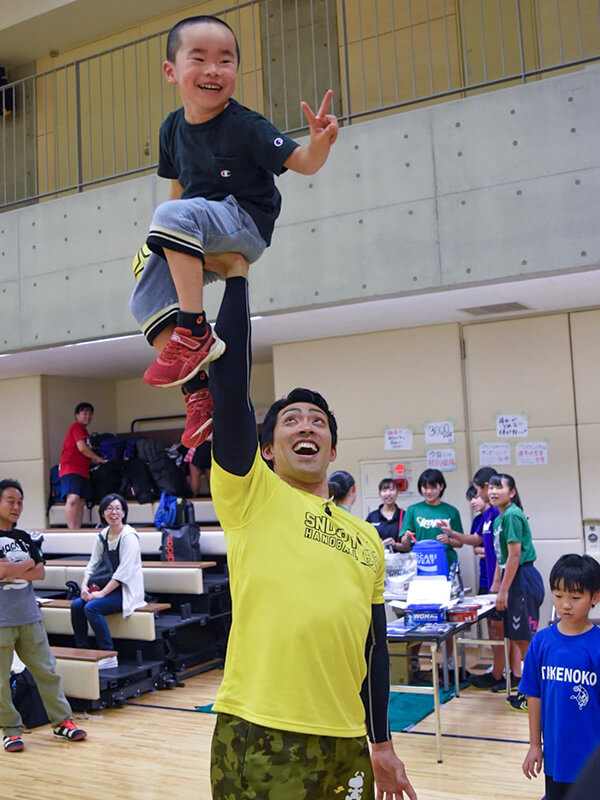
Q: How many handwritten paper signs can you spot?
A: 6